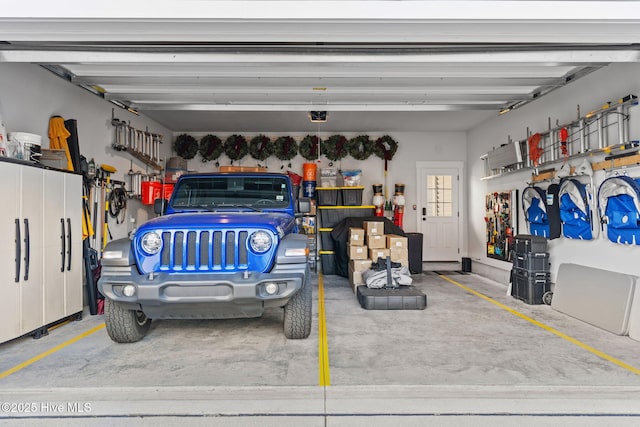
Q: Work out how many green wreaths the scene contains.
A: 9